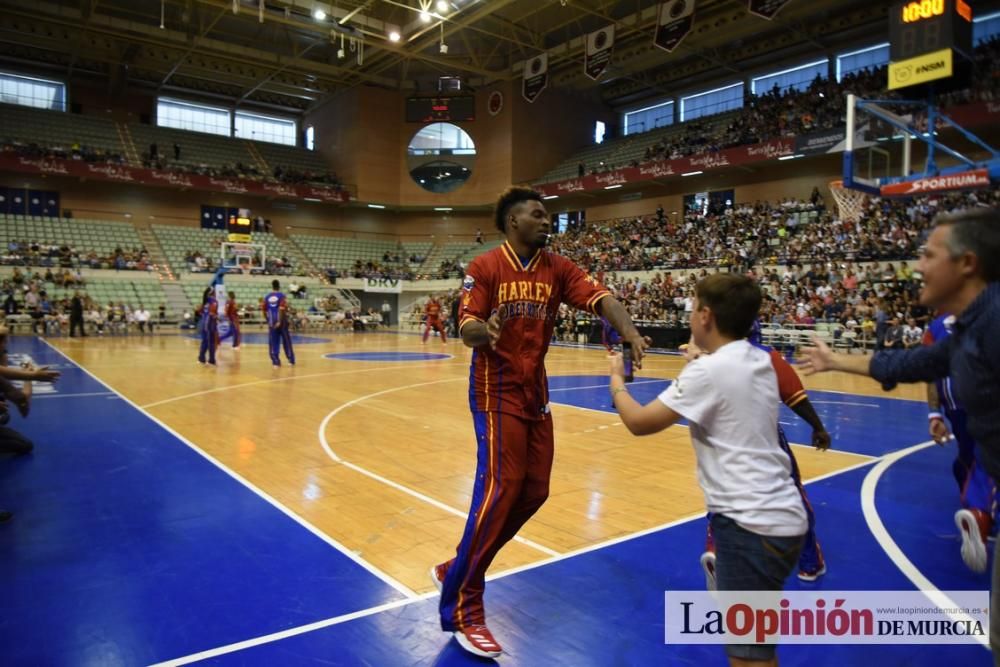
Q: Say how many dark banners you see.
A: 4